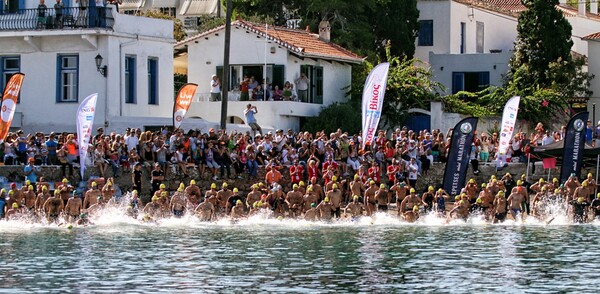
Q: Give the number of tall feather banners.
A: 7